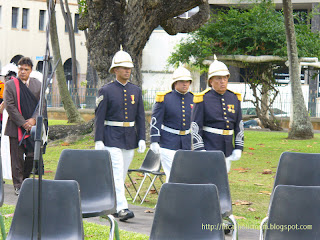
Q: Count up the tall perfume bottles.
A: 0